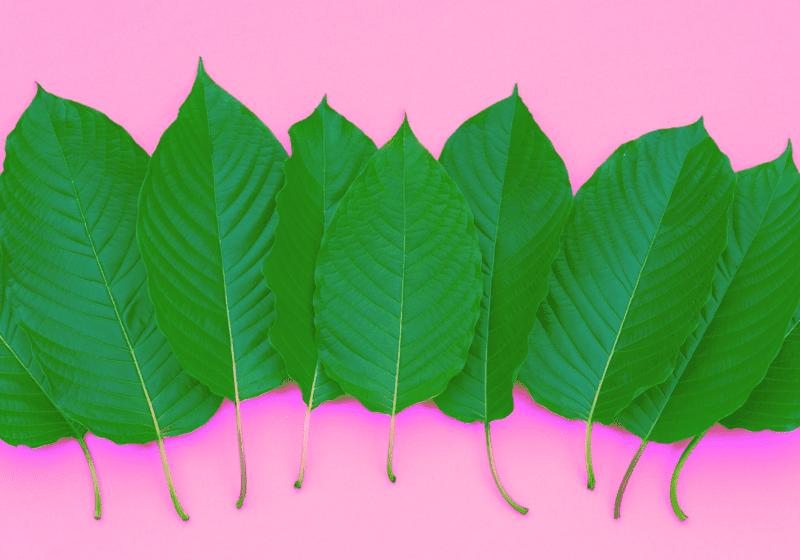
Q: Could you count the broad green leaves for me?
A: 9